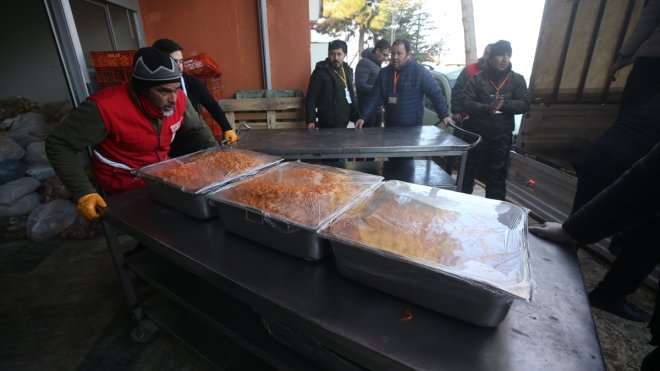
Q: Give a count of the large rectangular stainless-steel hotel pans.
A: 3